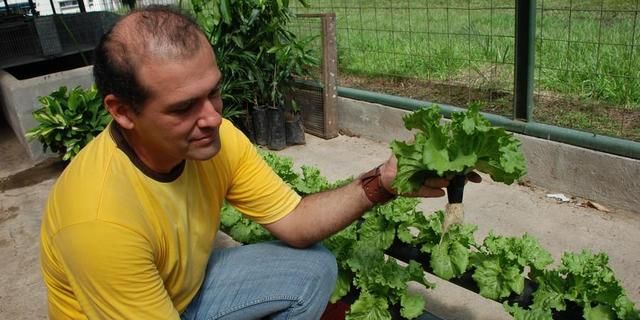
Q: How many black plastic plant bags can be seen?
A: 3